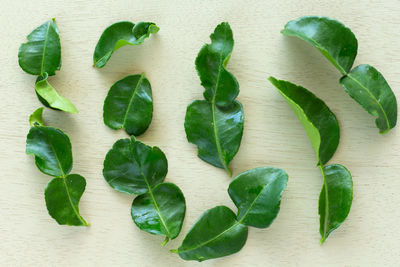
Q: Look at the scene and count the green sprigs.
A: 9